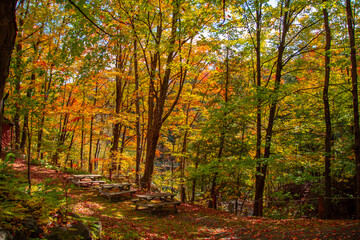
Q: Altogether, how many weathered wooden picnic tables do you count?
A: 3